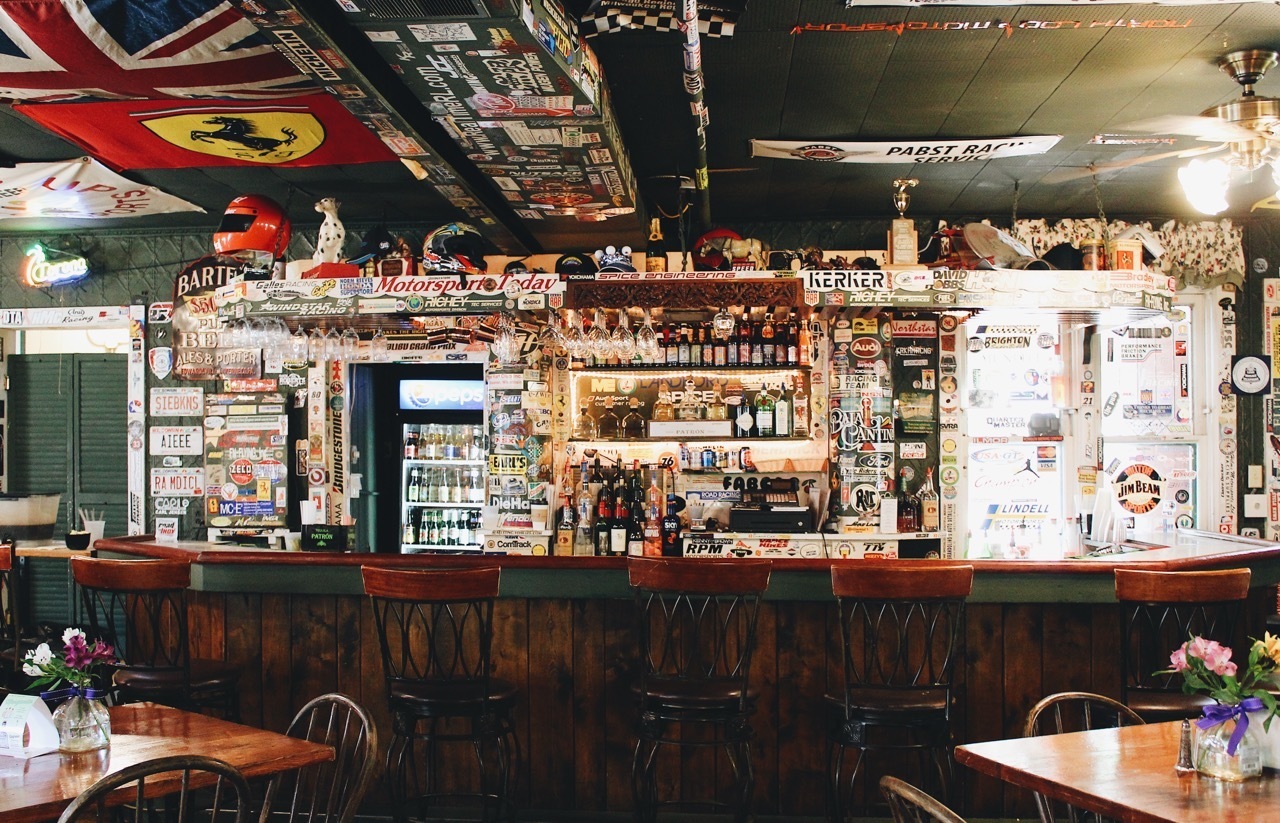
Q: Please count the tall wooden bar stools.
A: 5